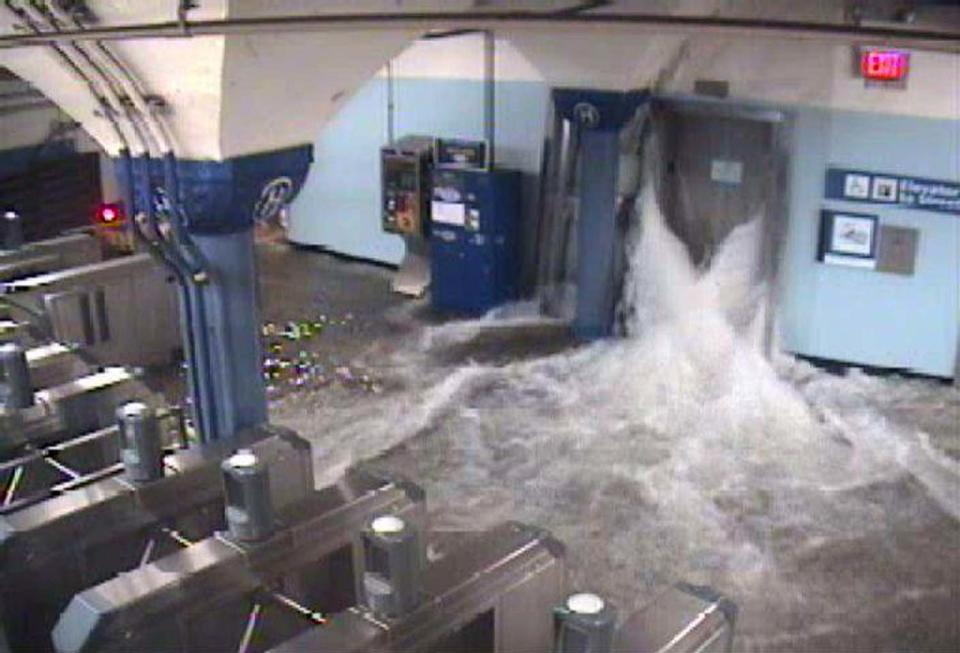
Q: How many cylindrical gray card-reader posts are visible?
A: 6